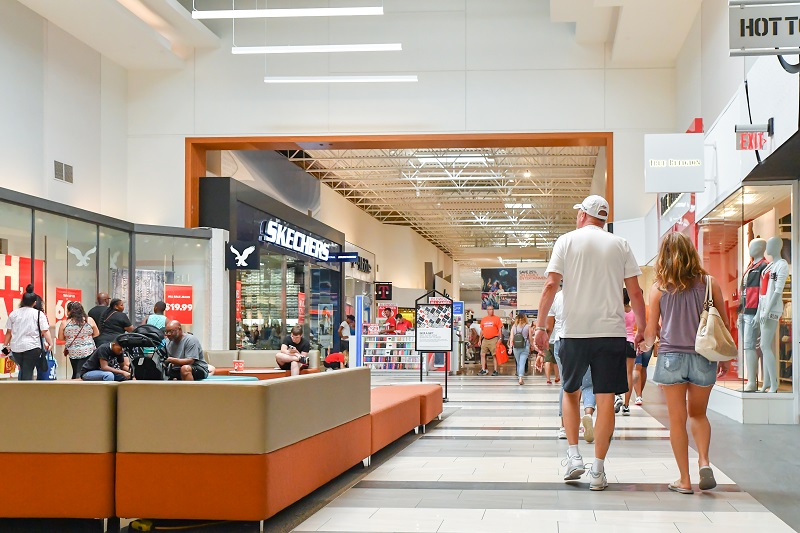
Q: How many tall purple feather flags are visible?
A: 0